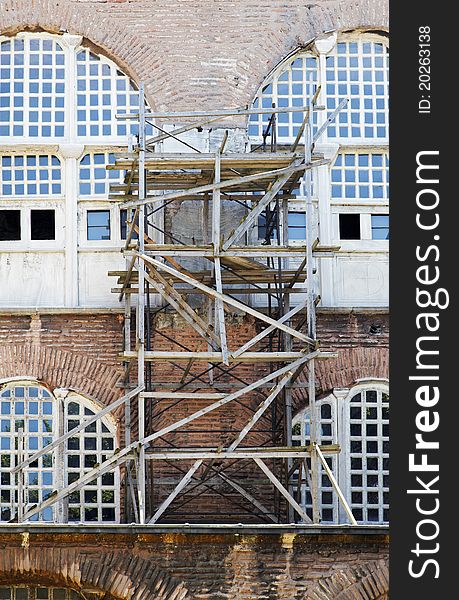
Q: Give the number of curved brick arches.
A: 6